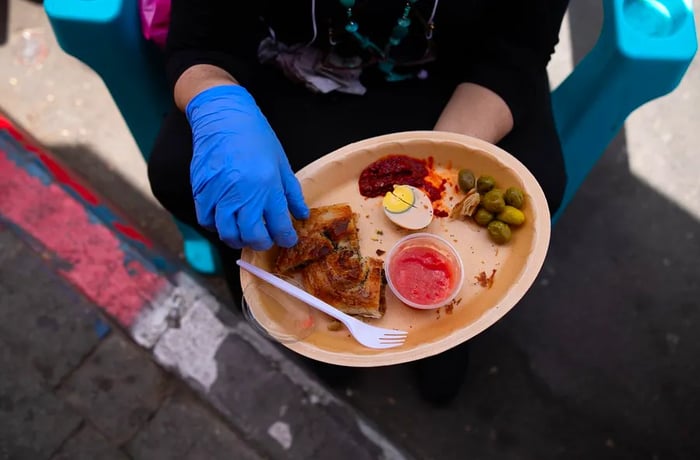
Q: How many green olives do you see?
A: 7